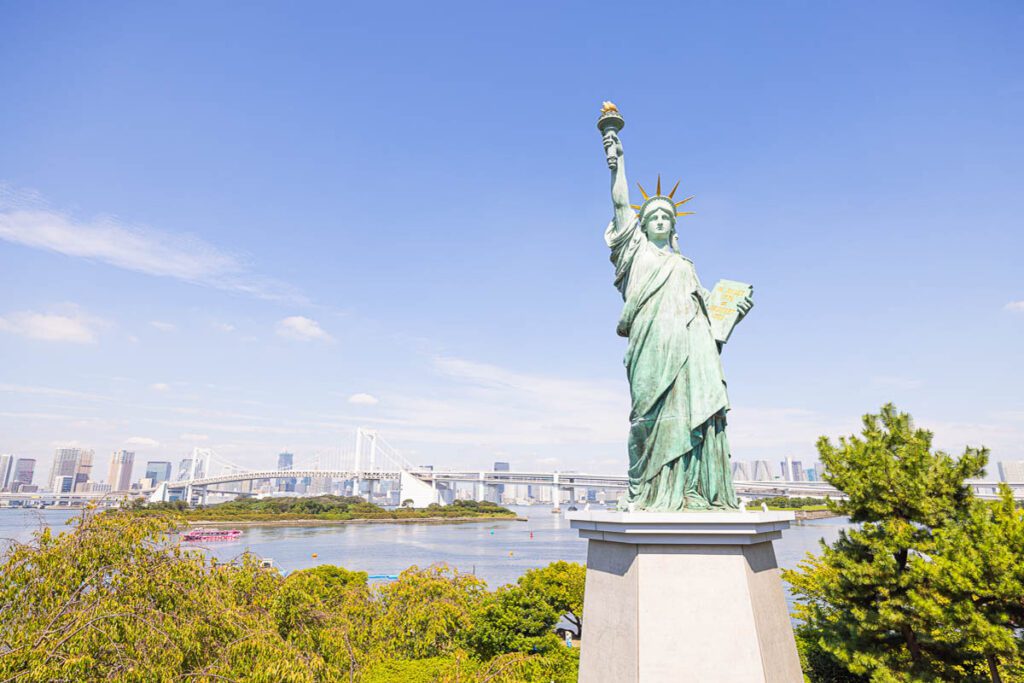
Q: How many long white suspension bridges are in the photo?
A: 1